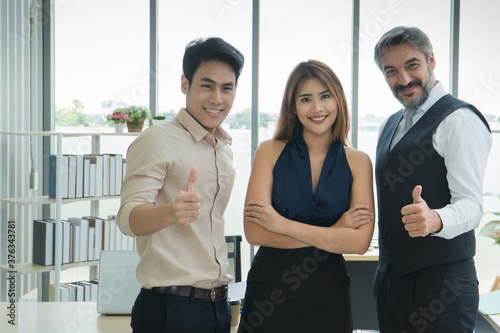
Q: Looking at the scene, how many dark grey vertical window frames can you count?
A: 5